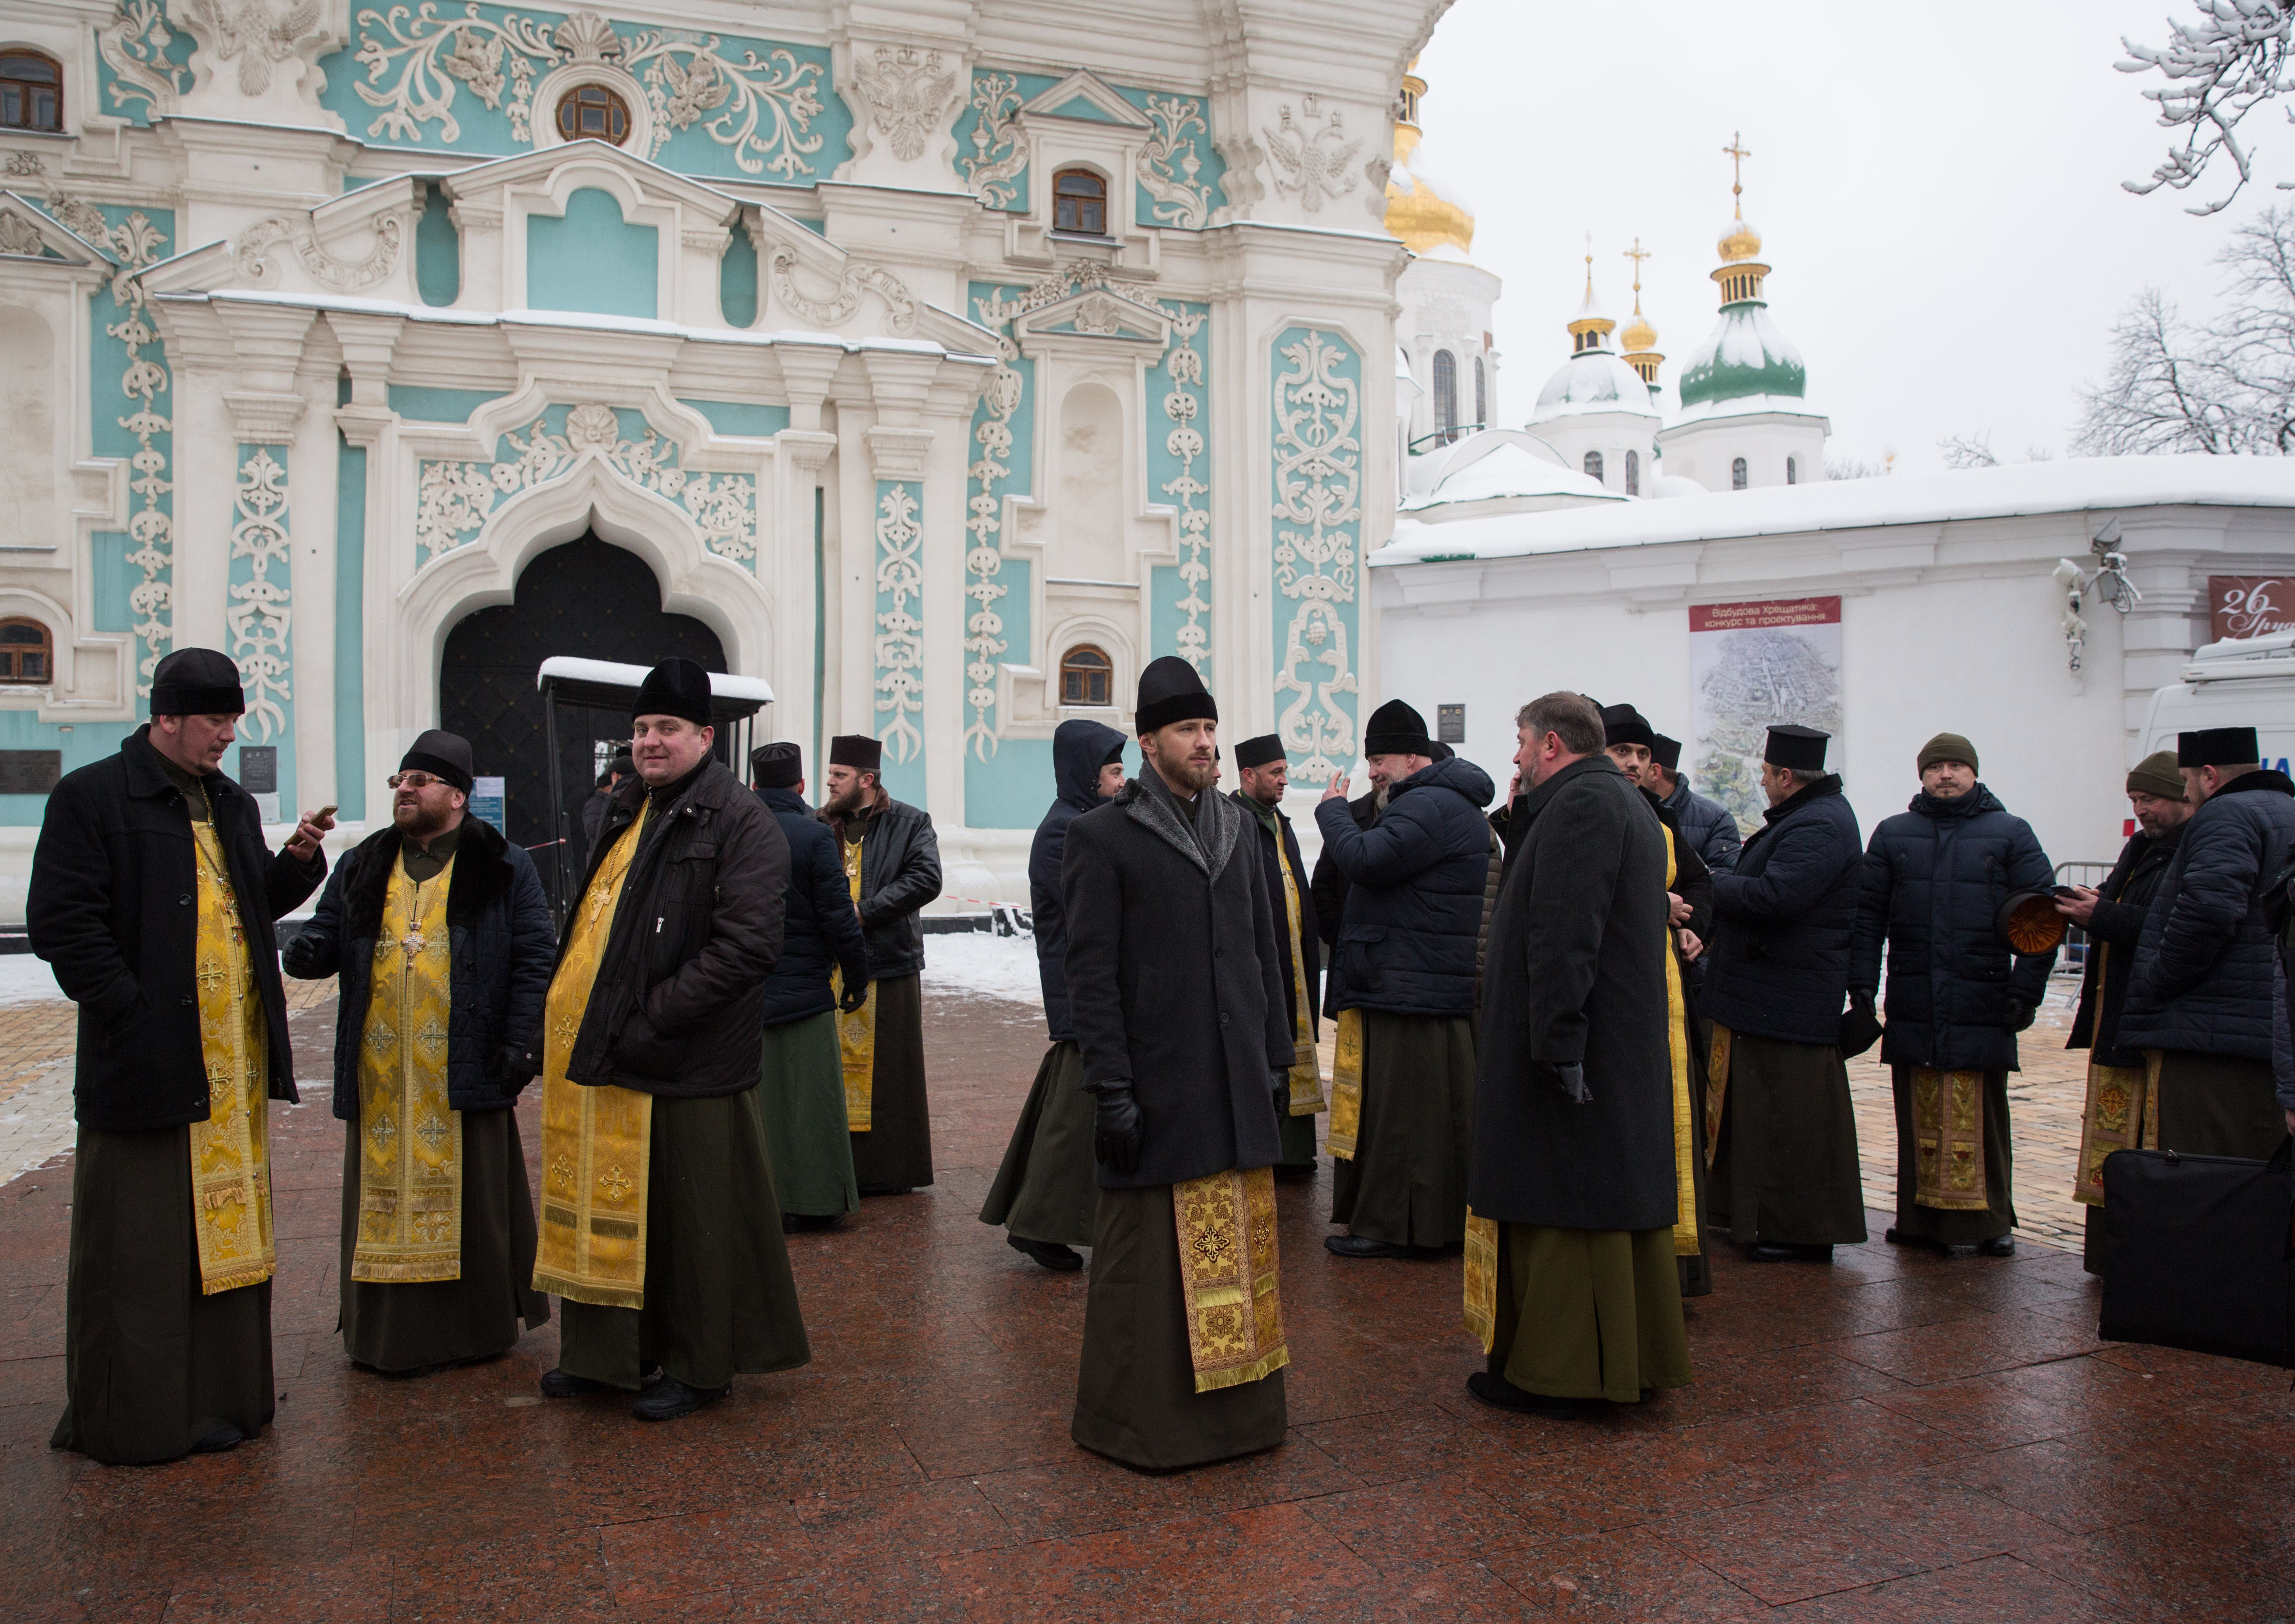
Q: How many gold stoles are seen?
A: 13